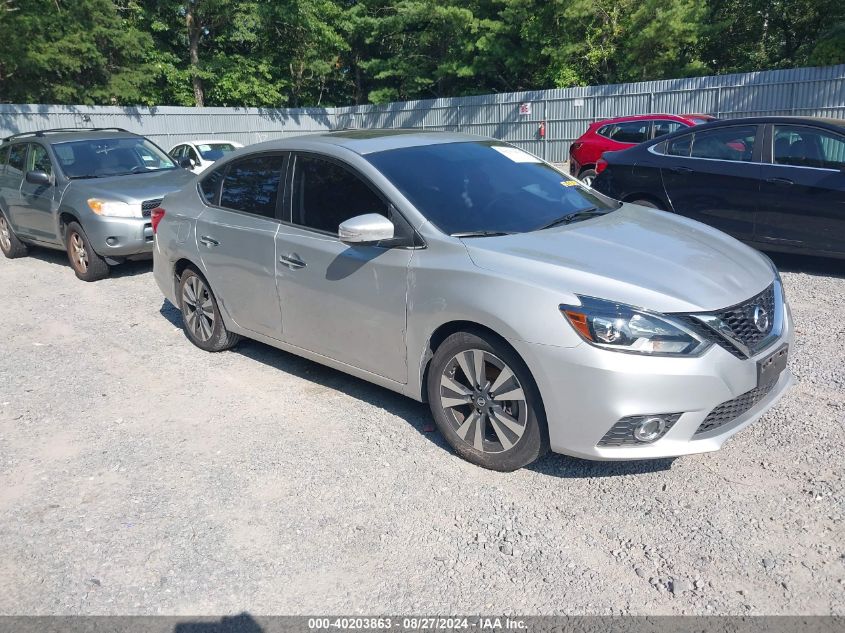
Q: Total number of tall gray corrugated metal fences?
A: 1